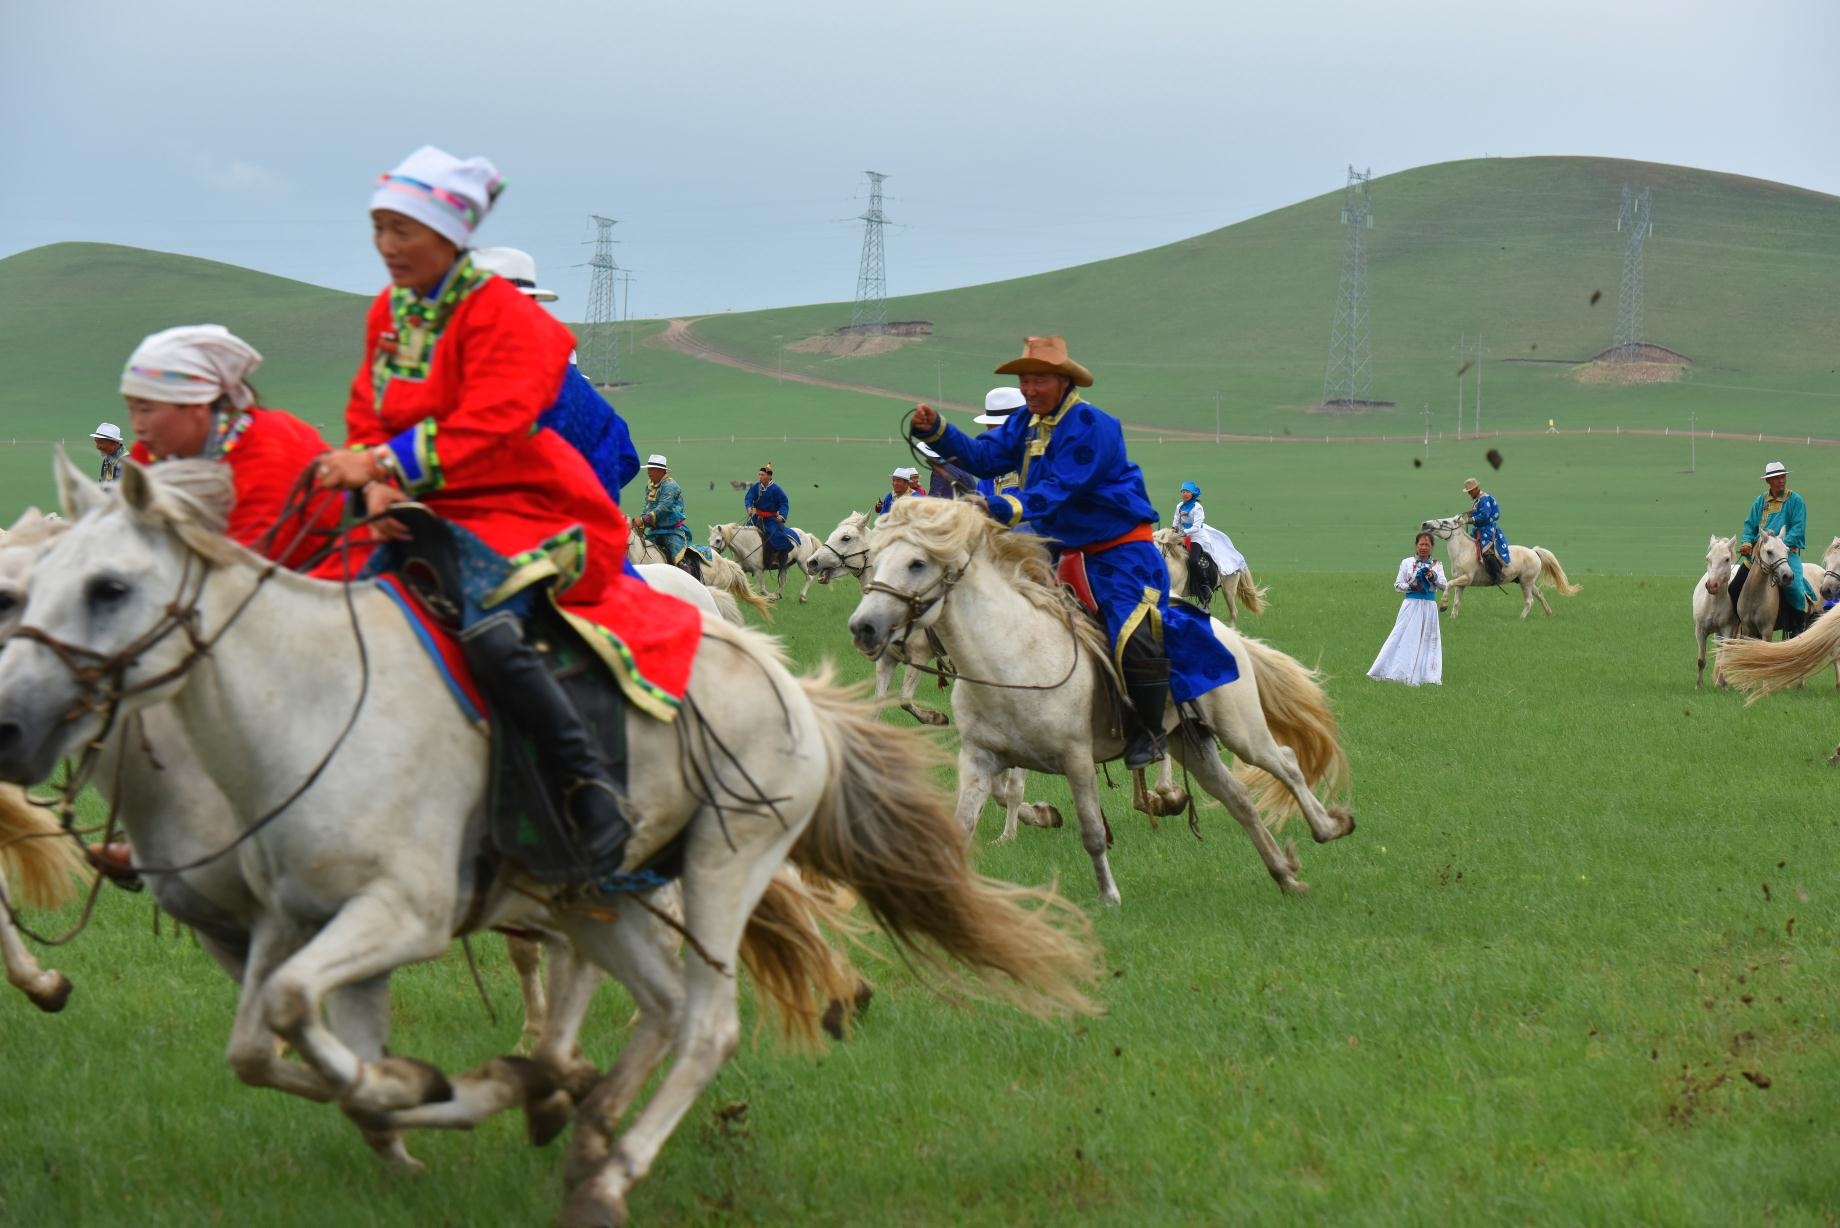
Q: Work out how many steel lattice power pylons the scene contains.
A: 4